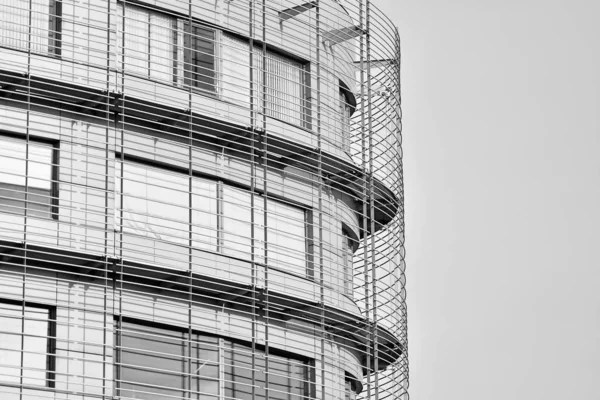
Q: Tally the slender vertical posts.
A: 9